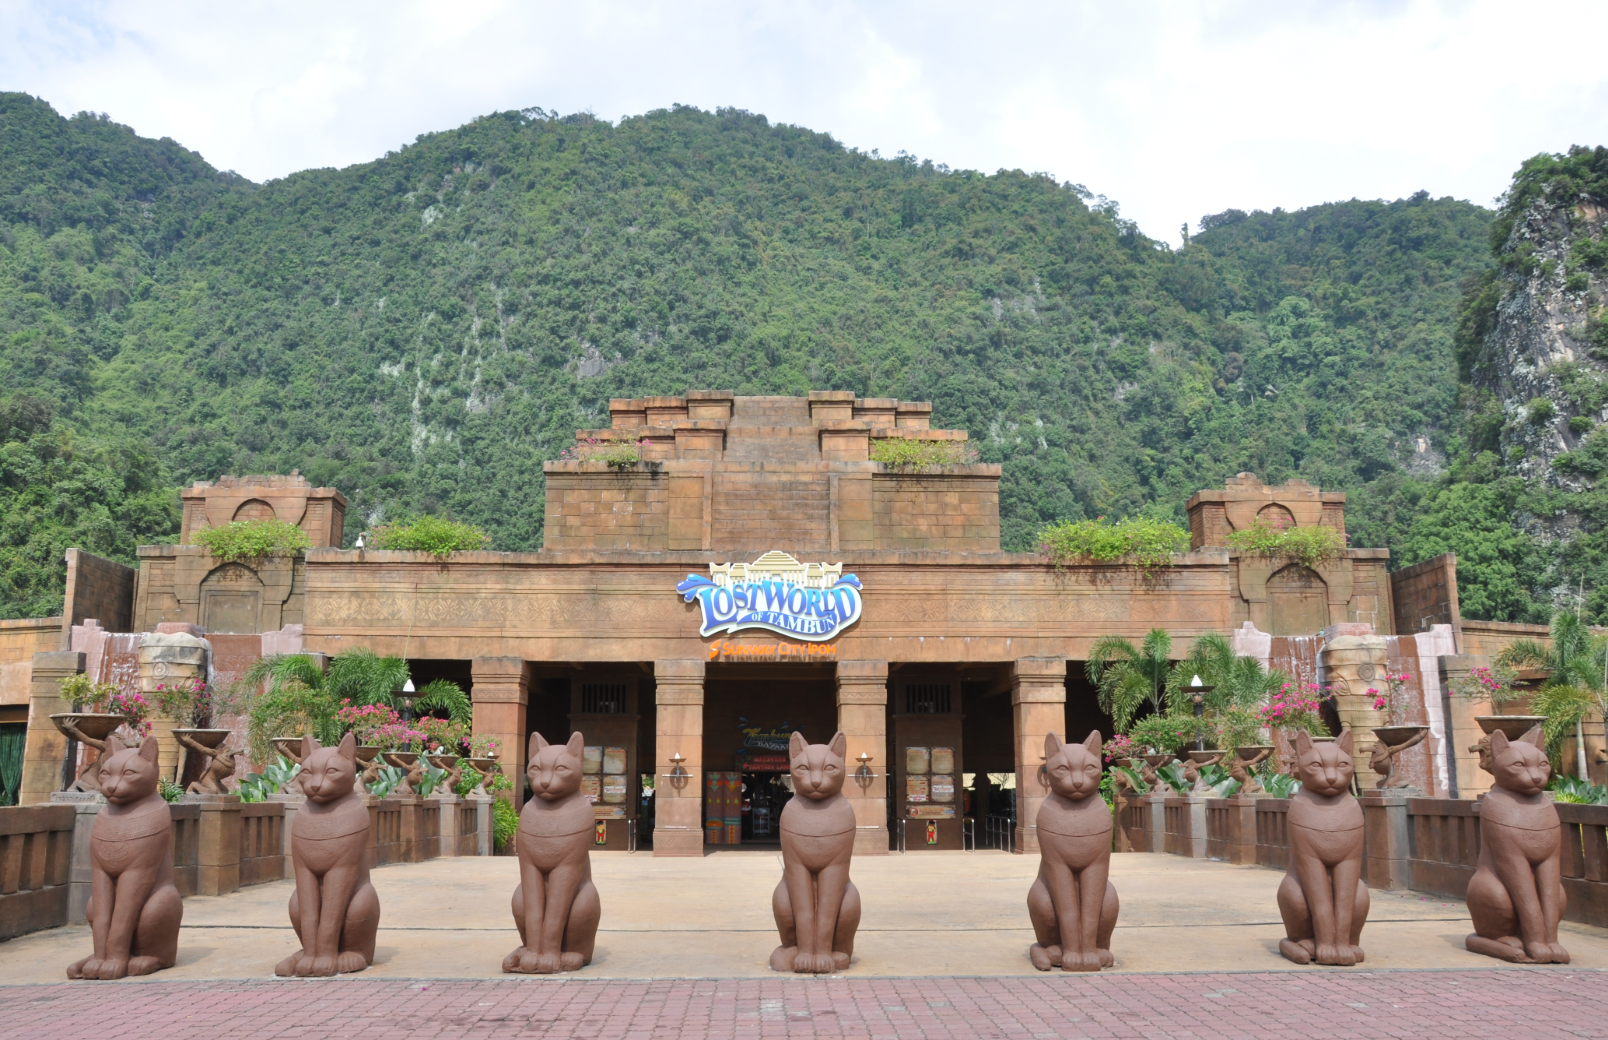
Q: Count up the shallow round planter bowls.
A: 14